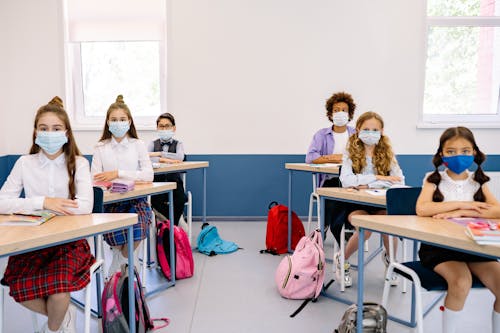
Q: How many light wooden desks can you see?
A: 6